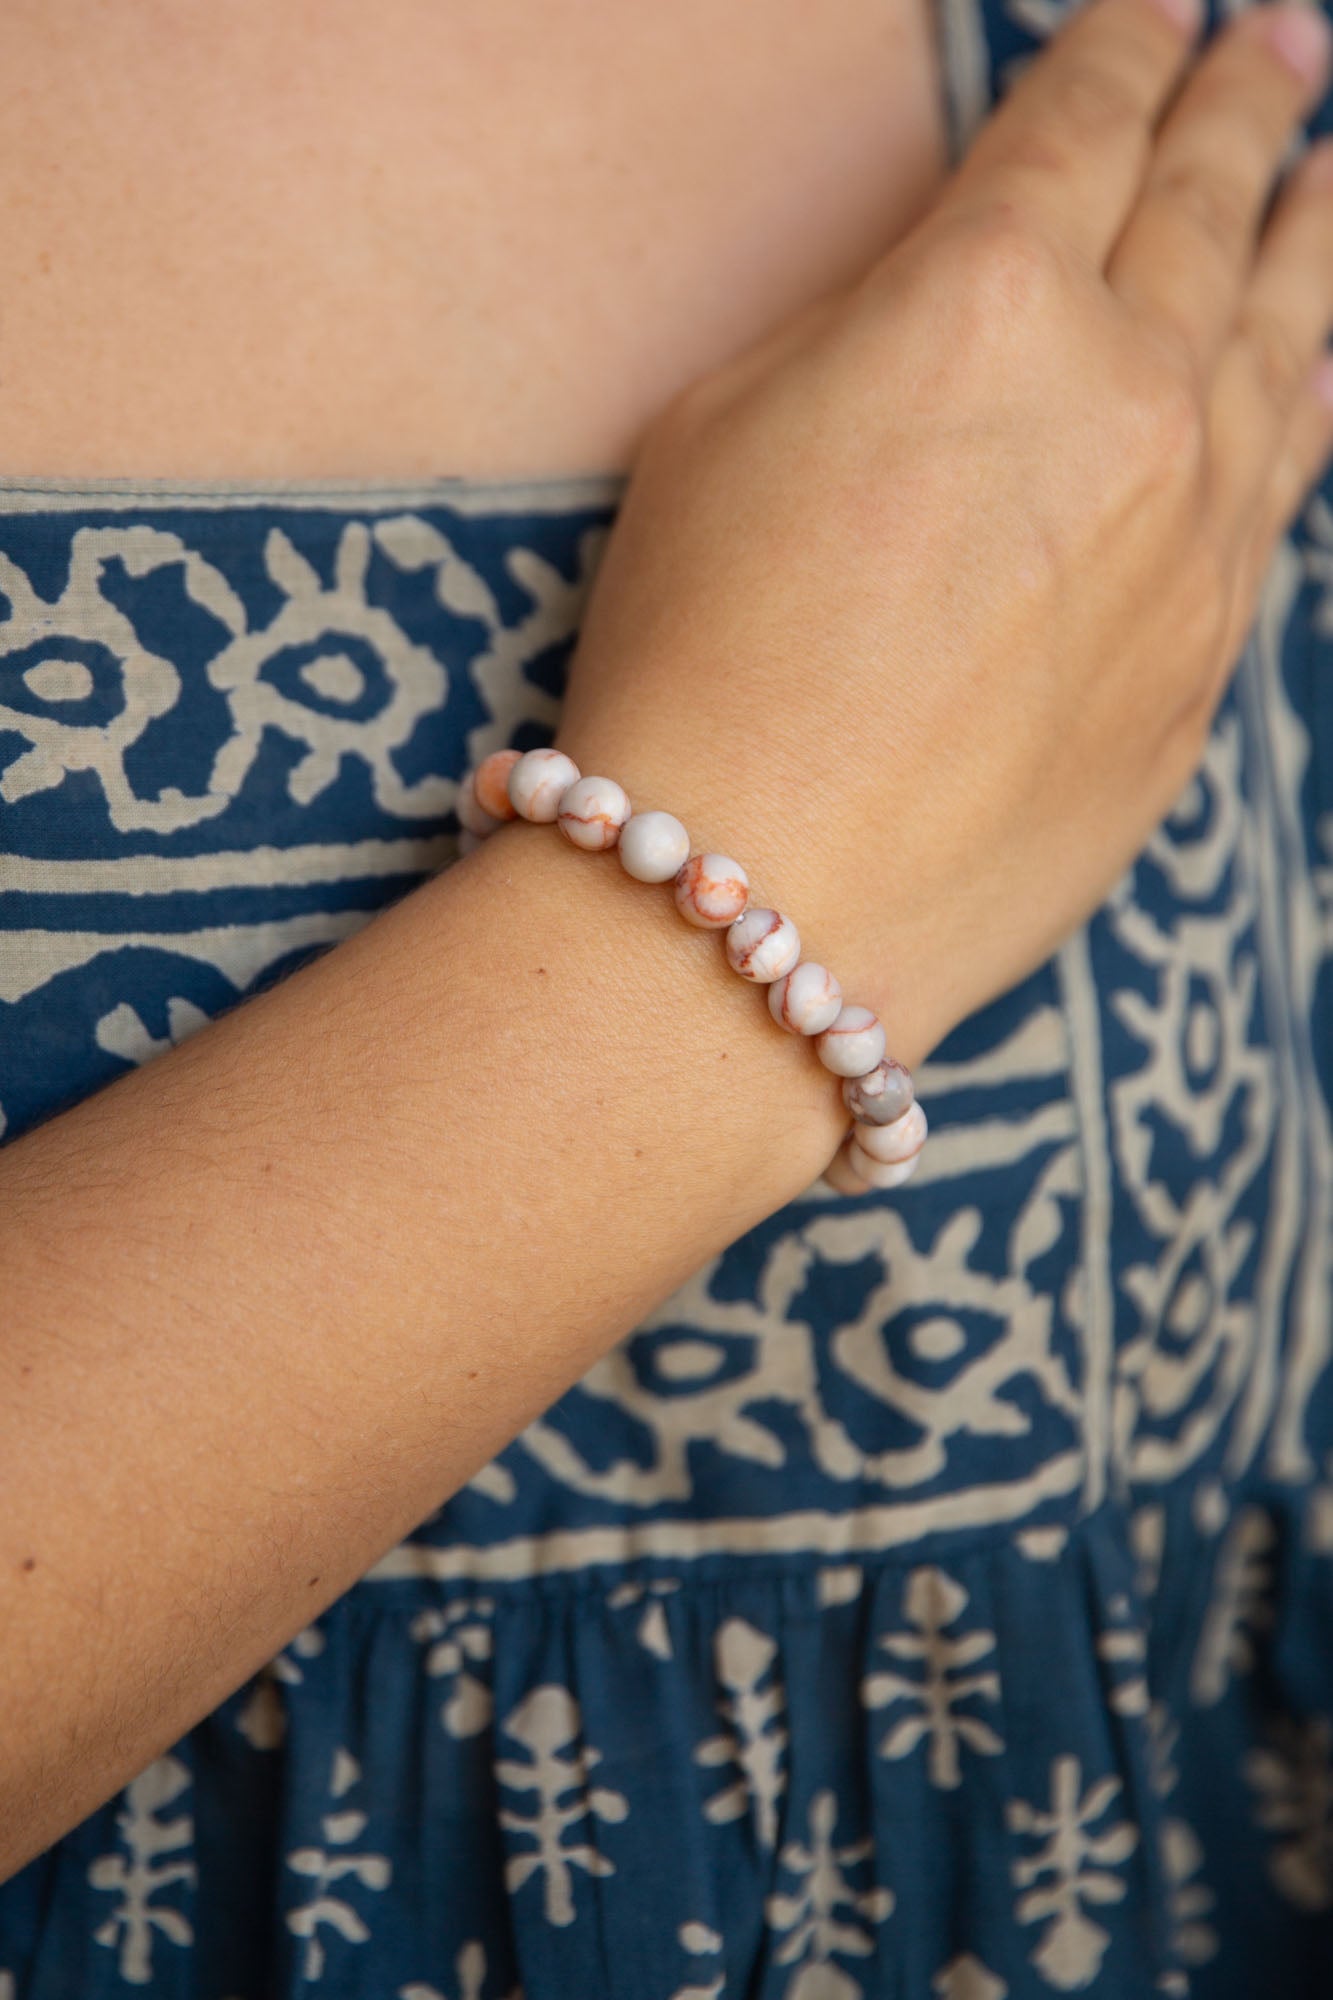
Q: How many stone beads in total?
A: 14